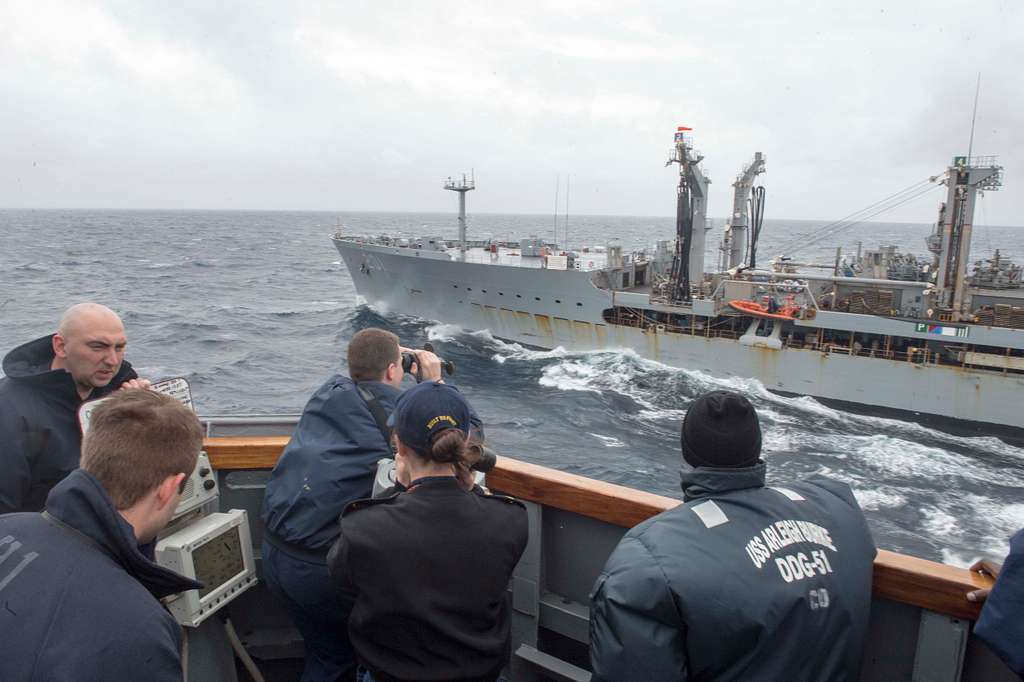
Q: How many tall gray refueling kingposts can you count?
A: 3